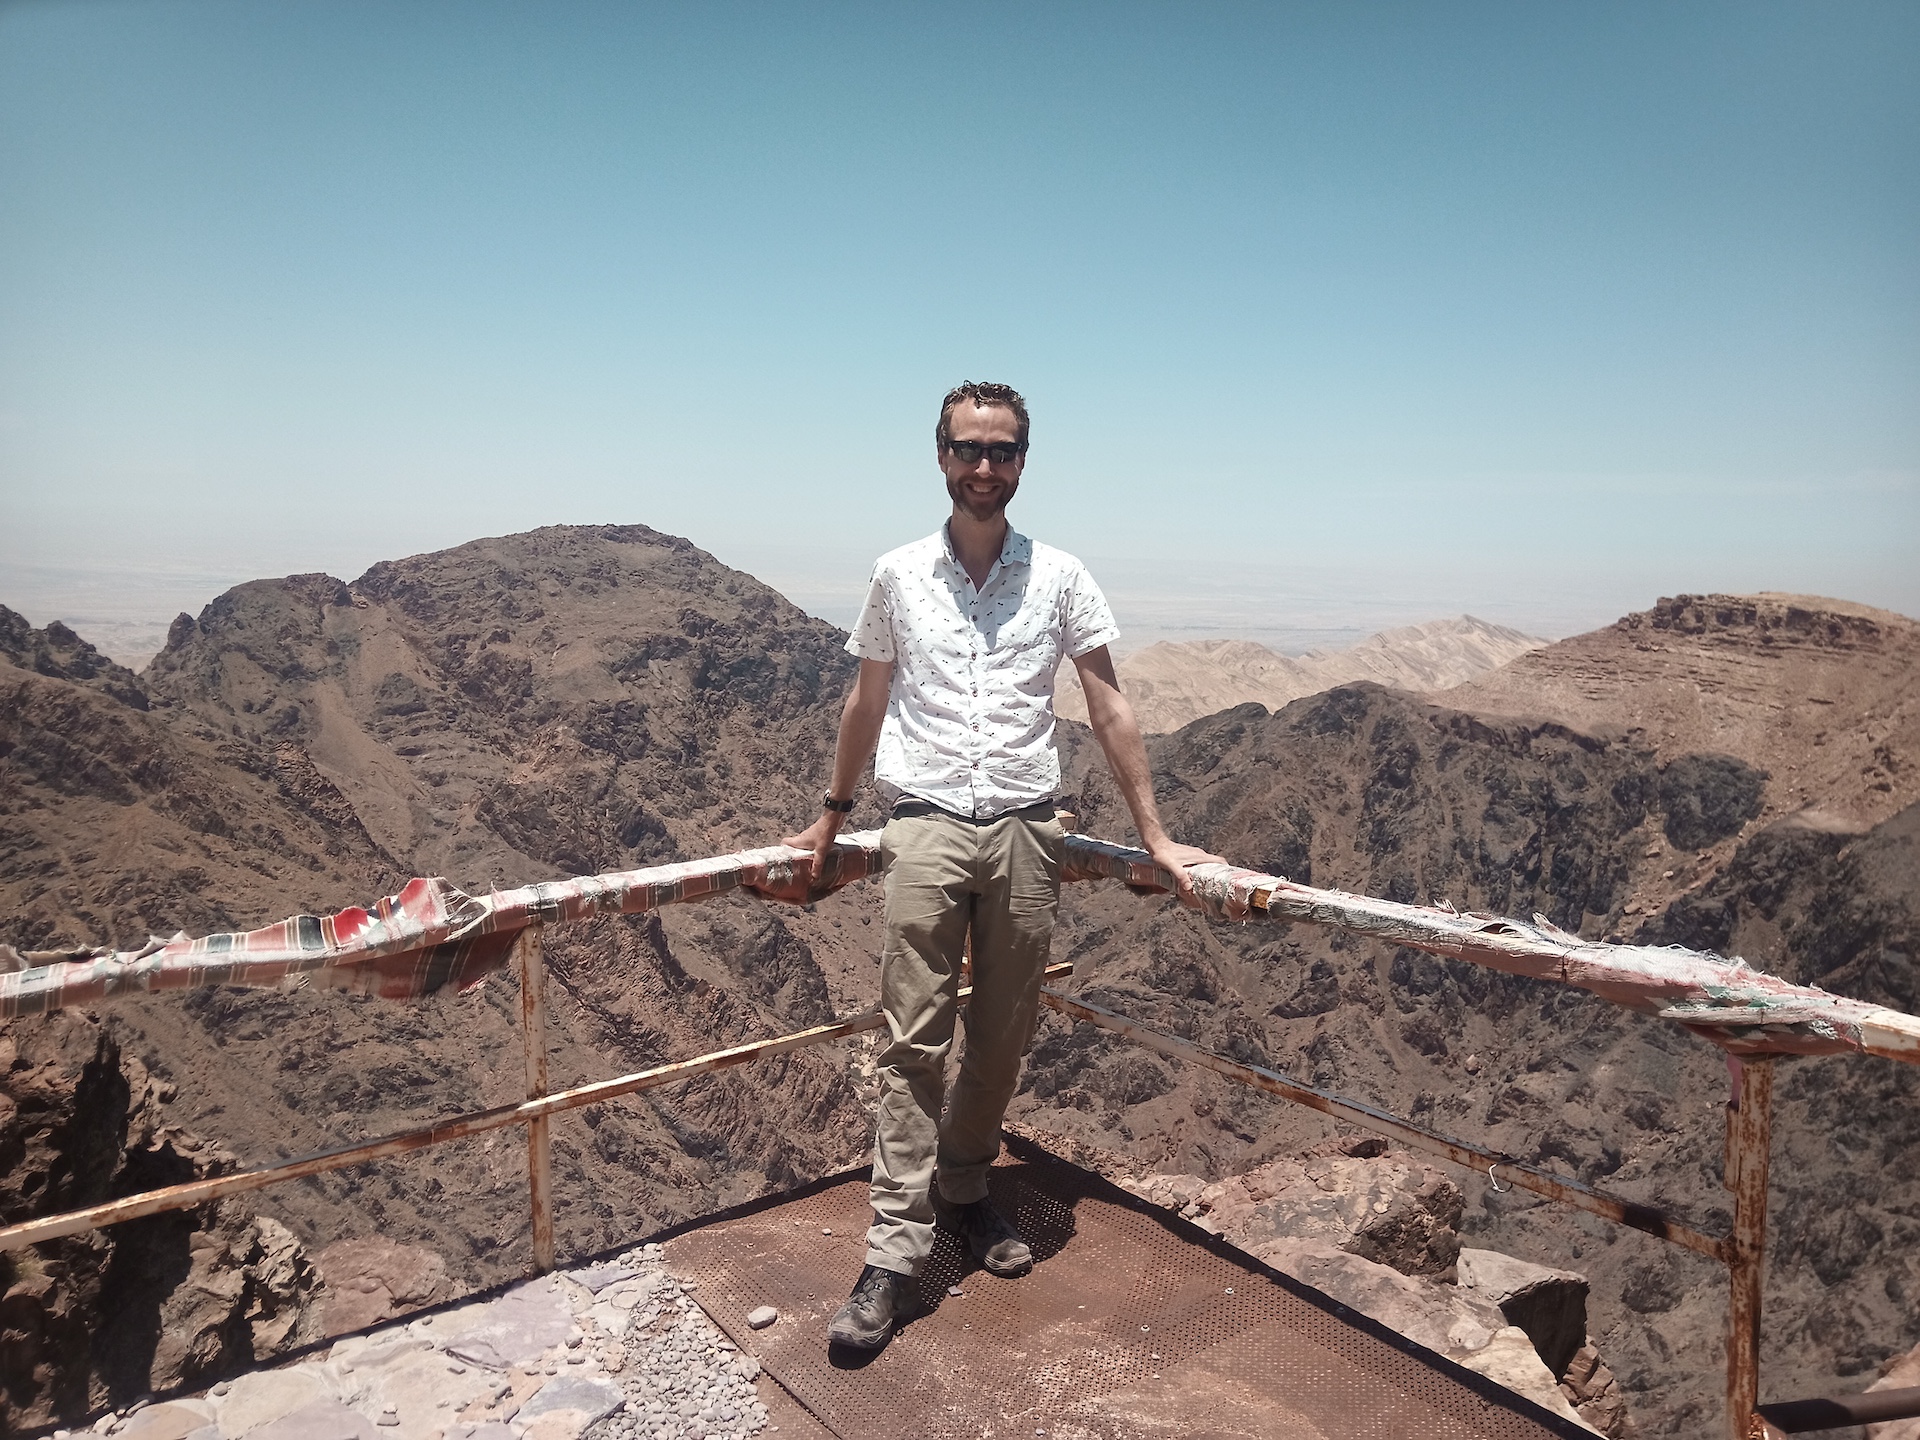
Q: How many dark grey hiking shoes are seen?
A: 2